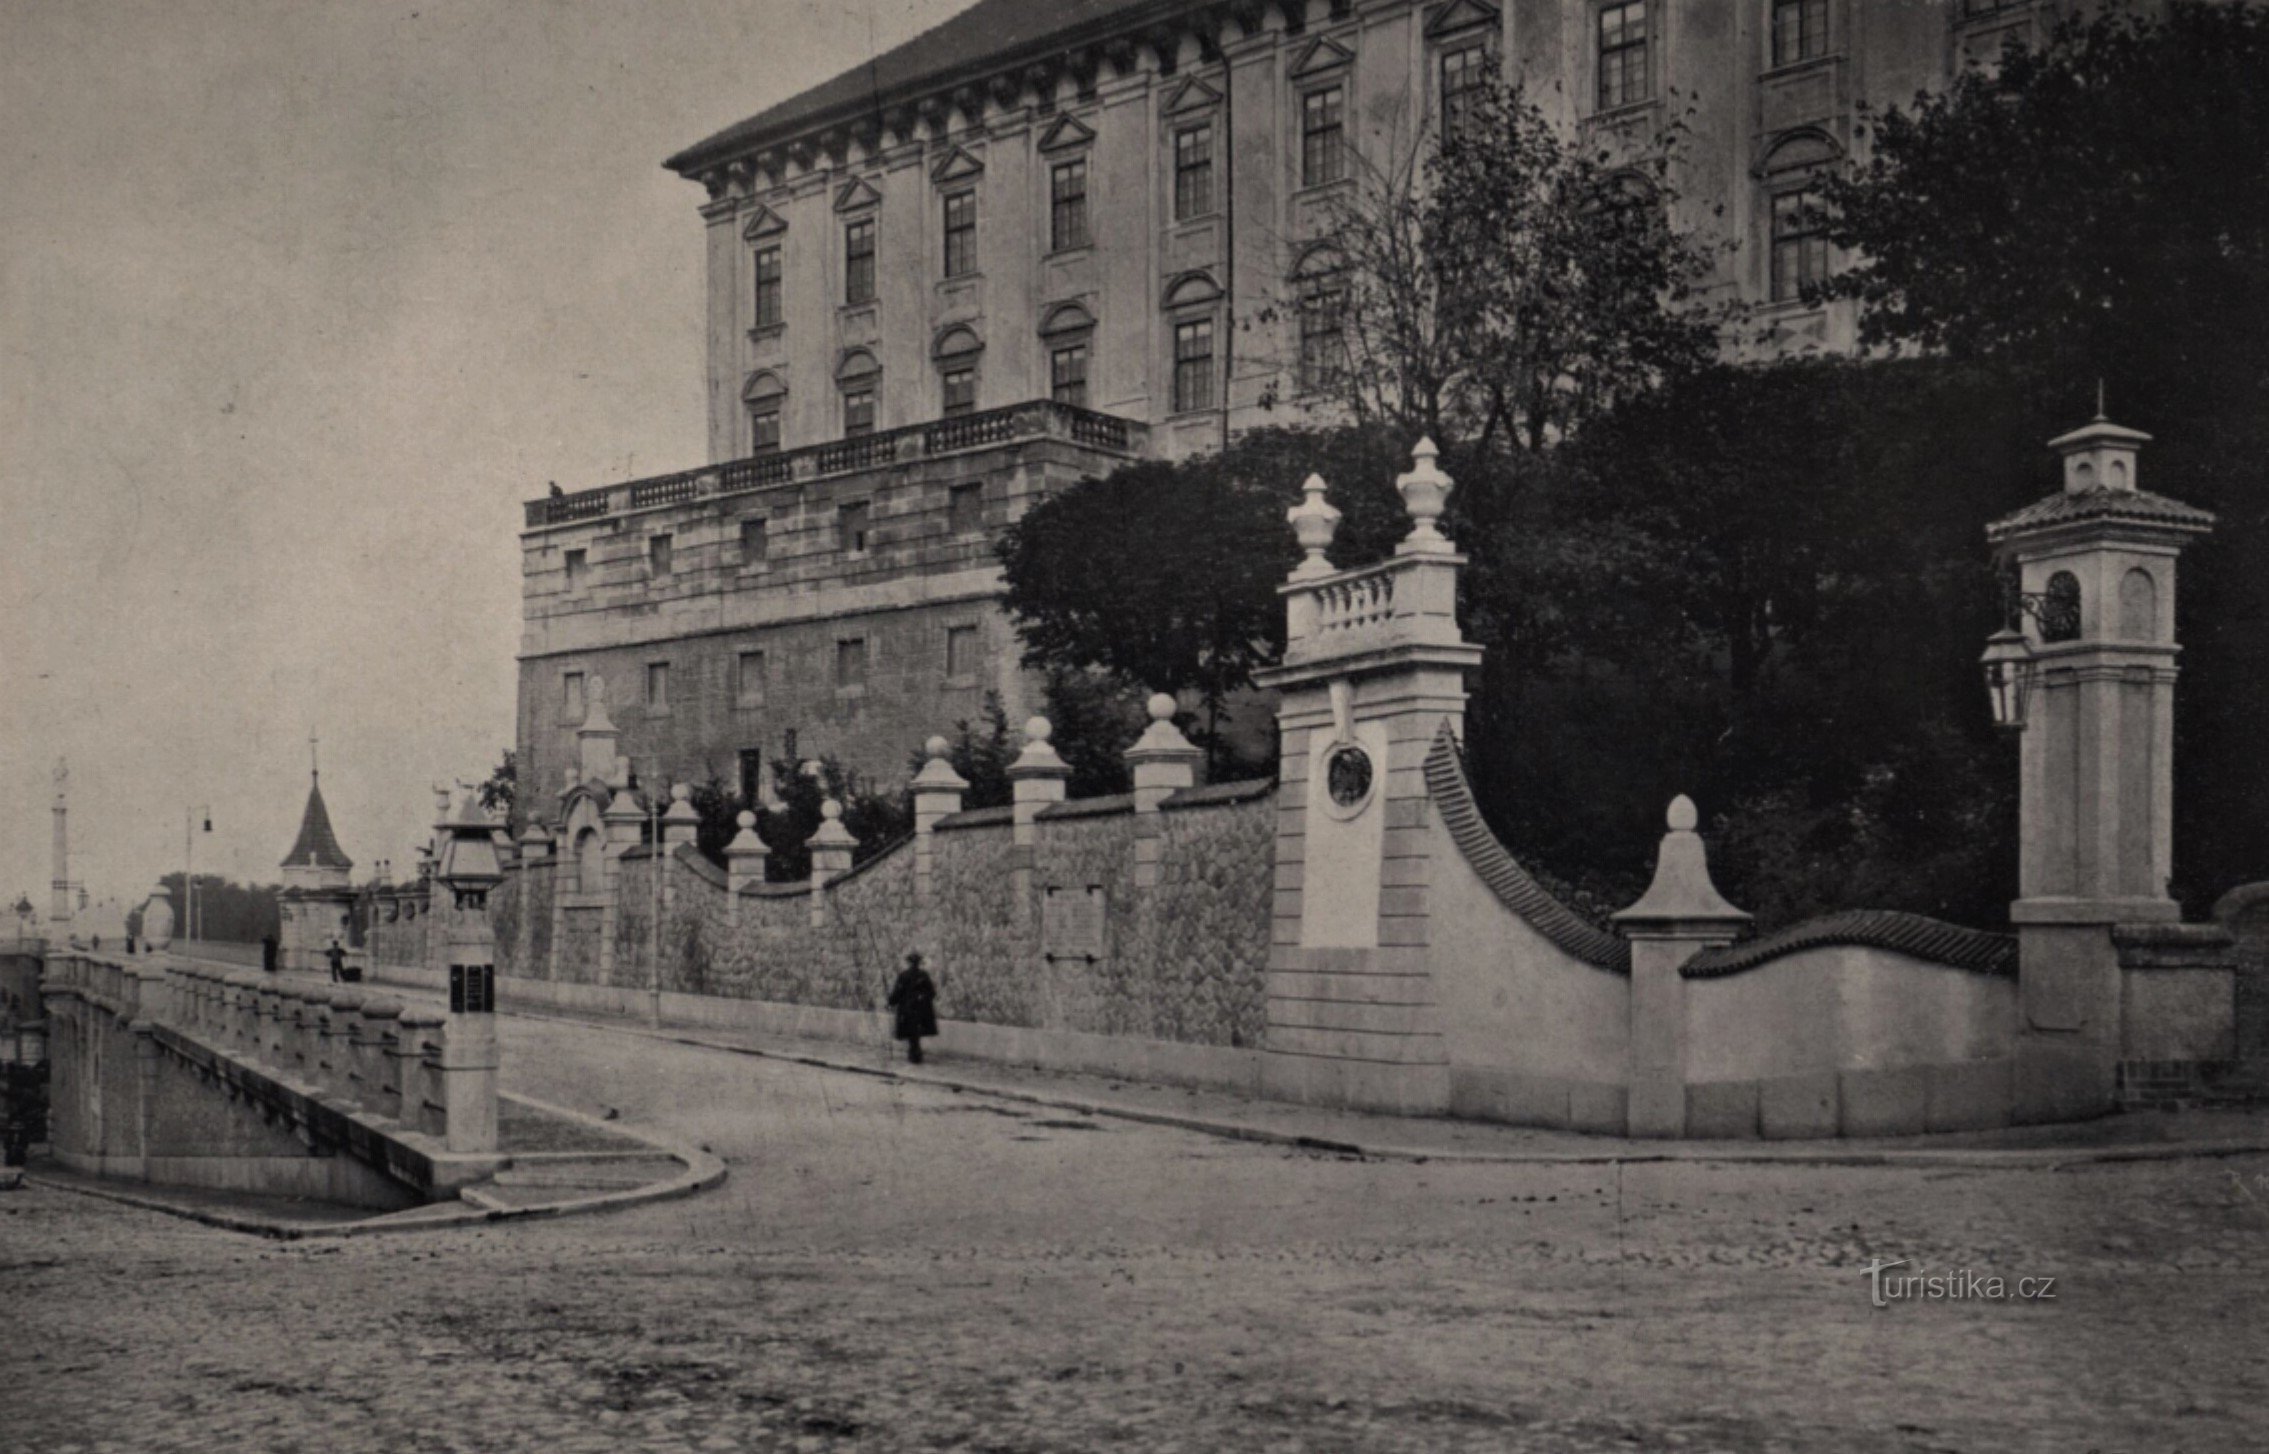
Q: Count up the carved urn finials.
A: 2